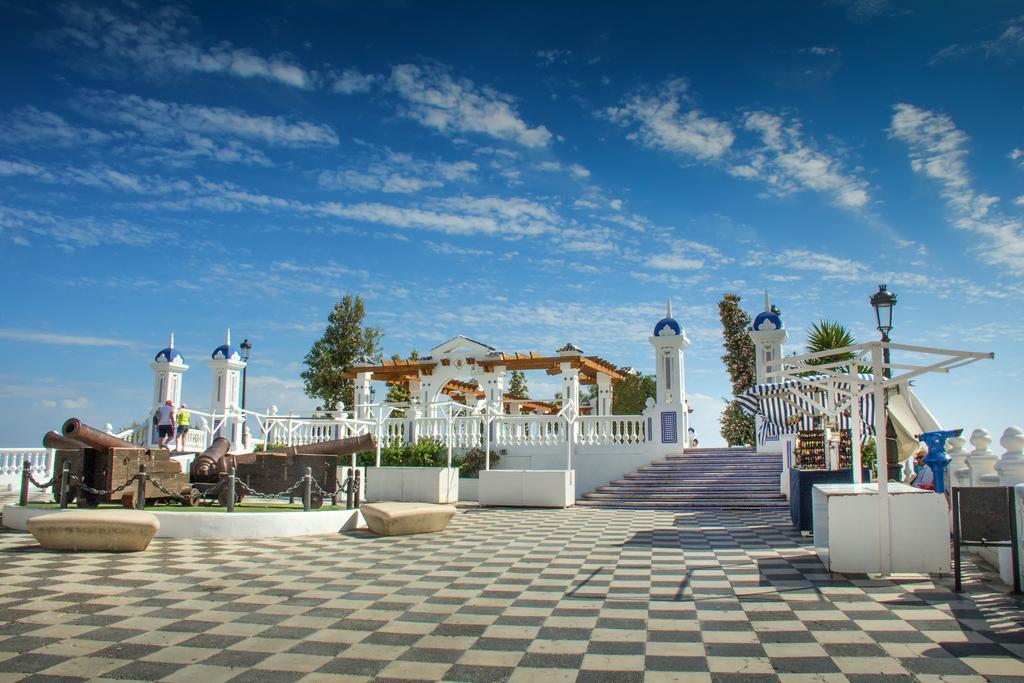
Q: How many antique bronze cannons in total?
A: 4